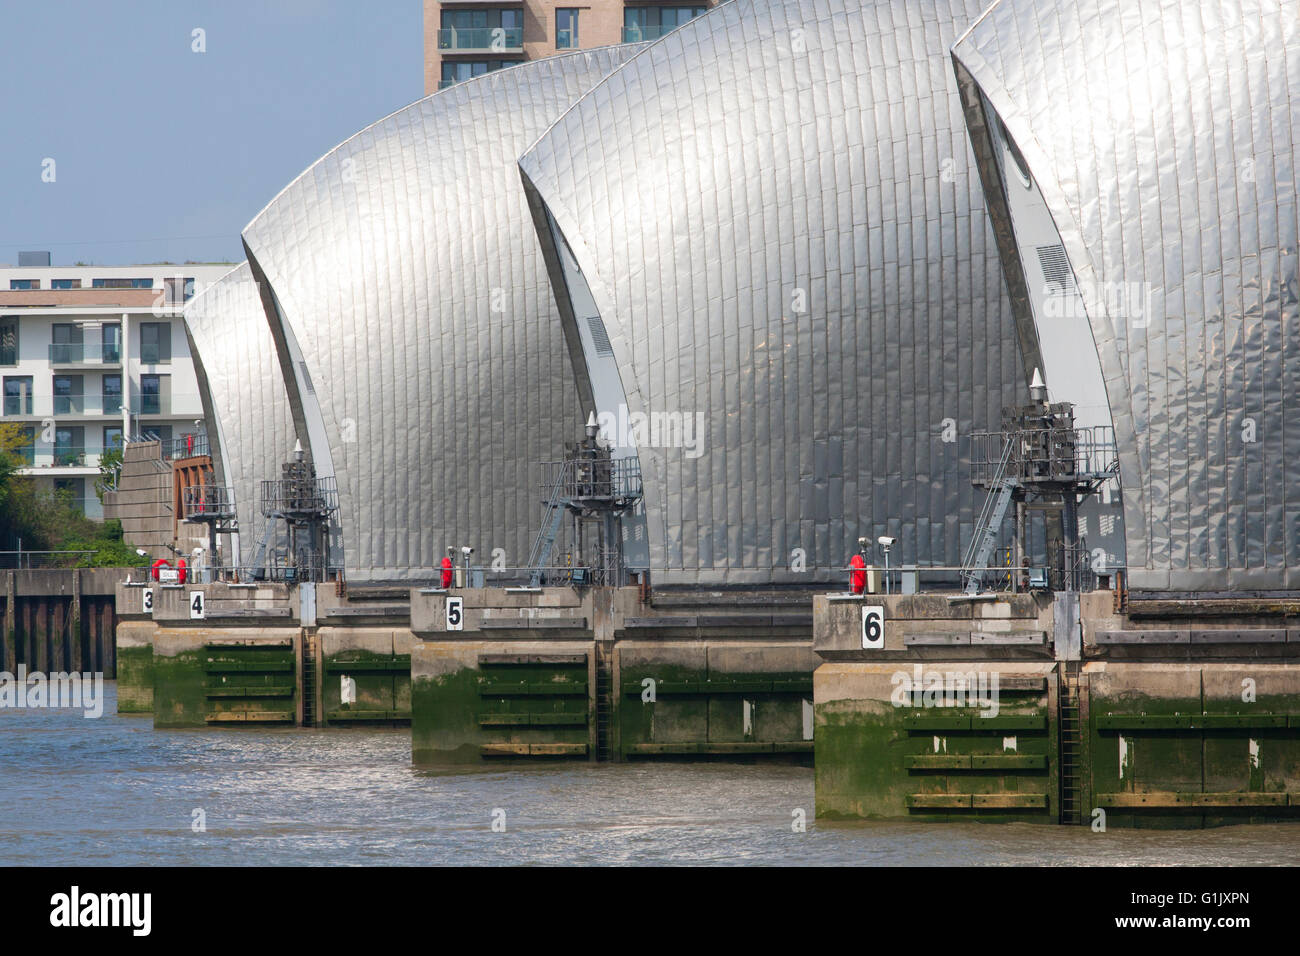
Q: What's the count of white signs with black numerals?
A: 4